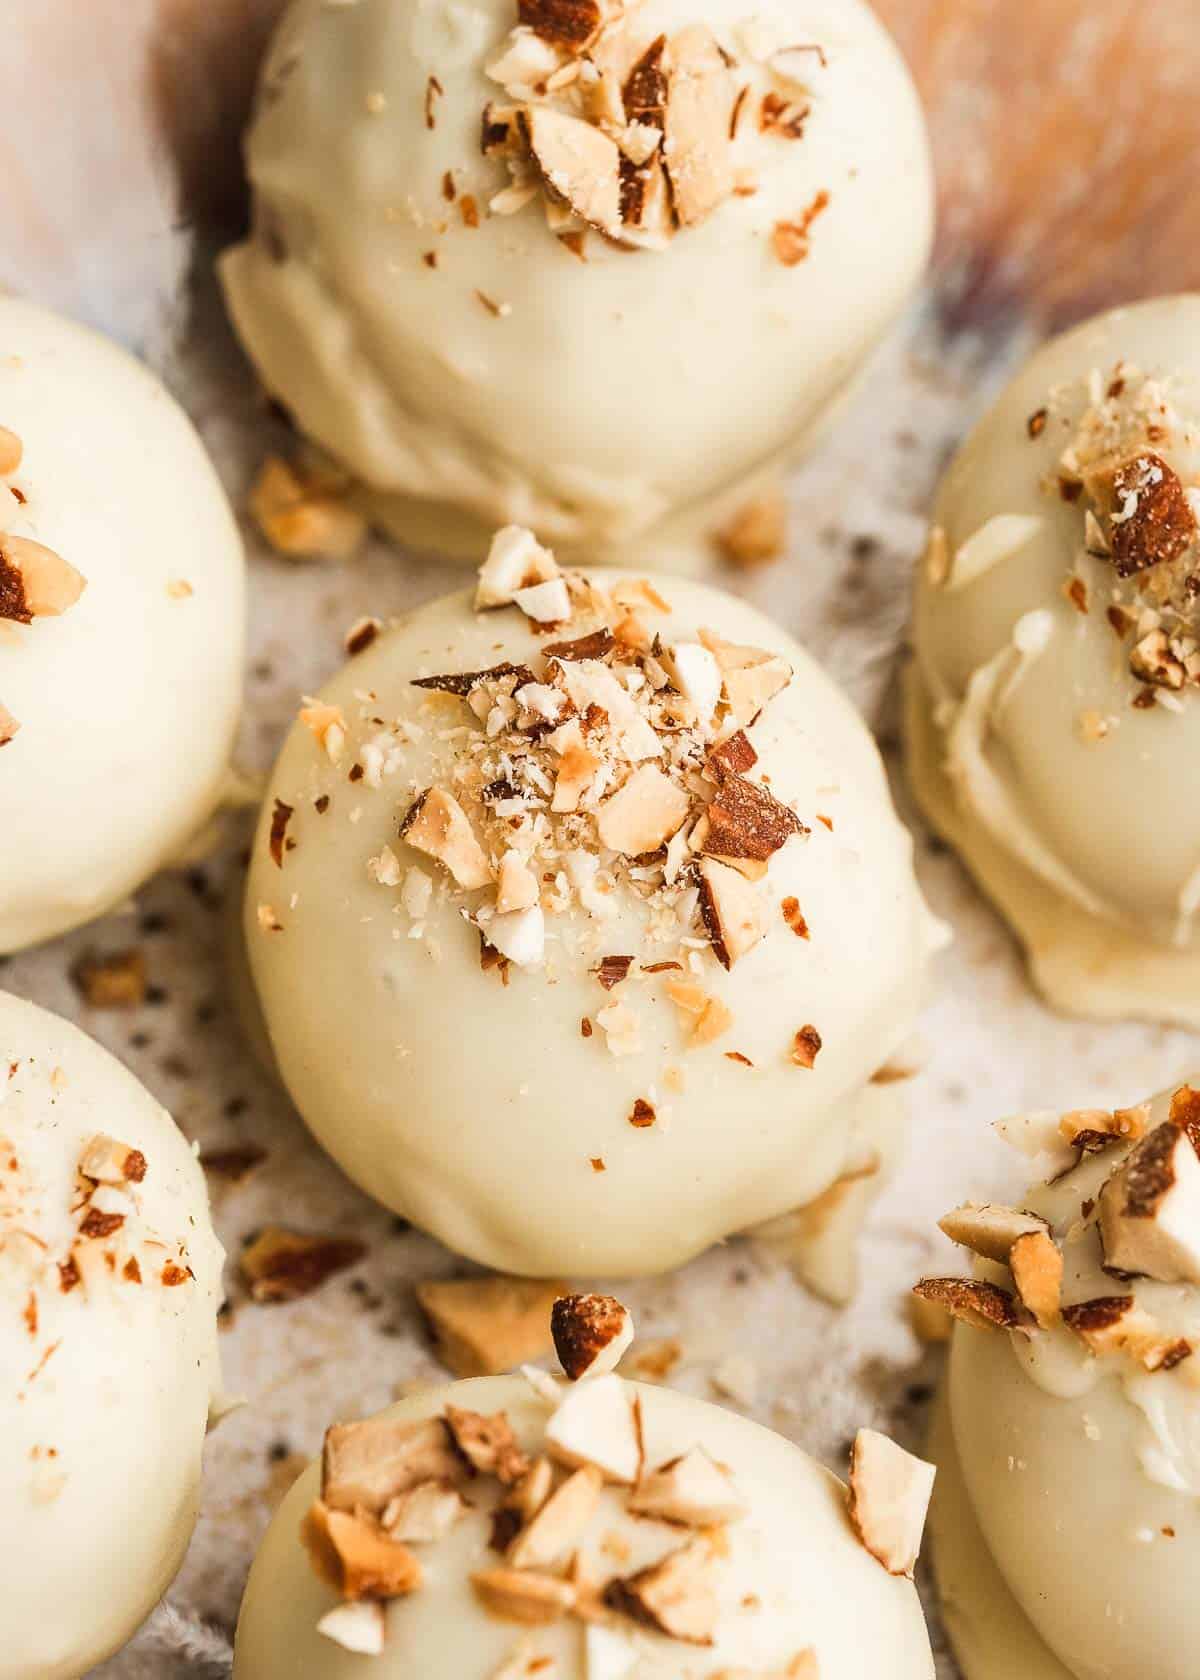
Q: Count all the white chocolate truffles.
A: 7